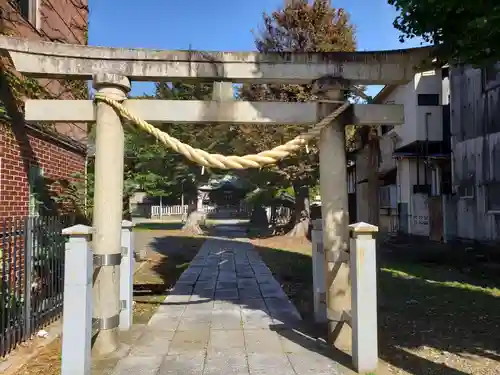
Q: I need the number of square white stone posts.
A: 4